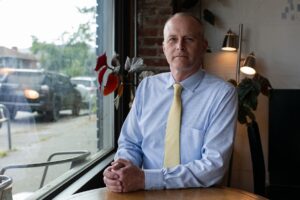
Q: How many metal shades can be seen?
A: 2